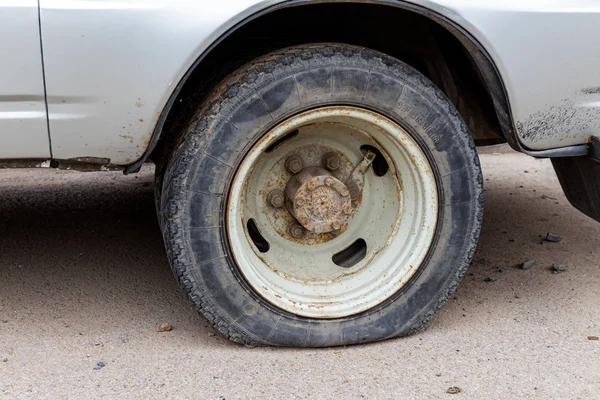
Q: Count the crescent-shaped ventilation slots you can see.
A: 4